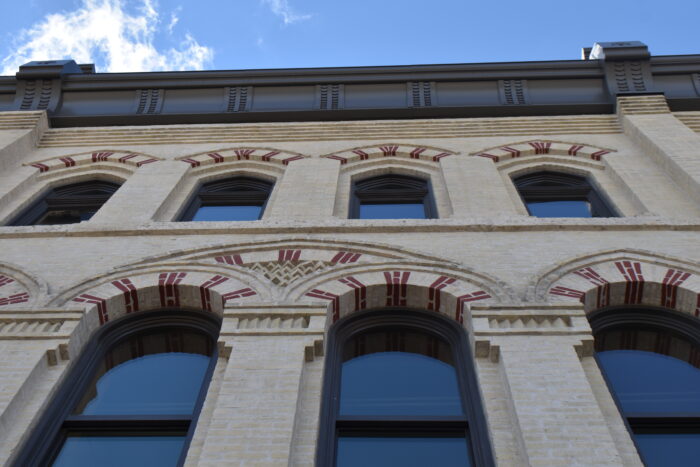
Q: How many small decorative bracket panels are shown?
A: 5